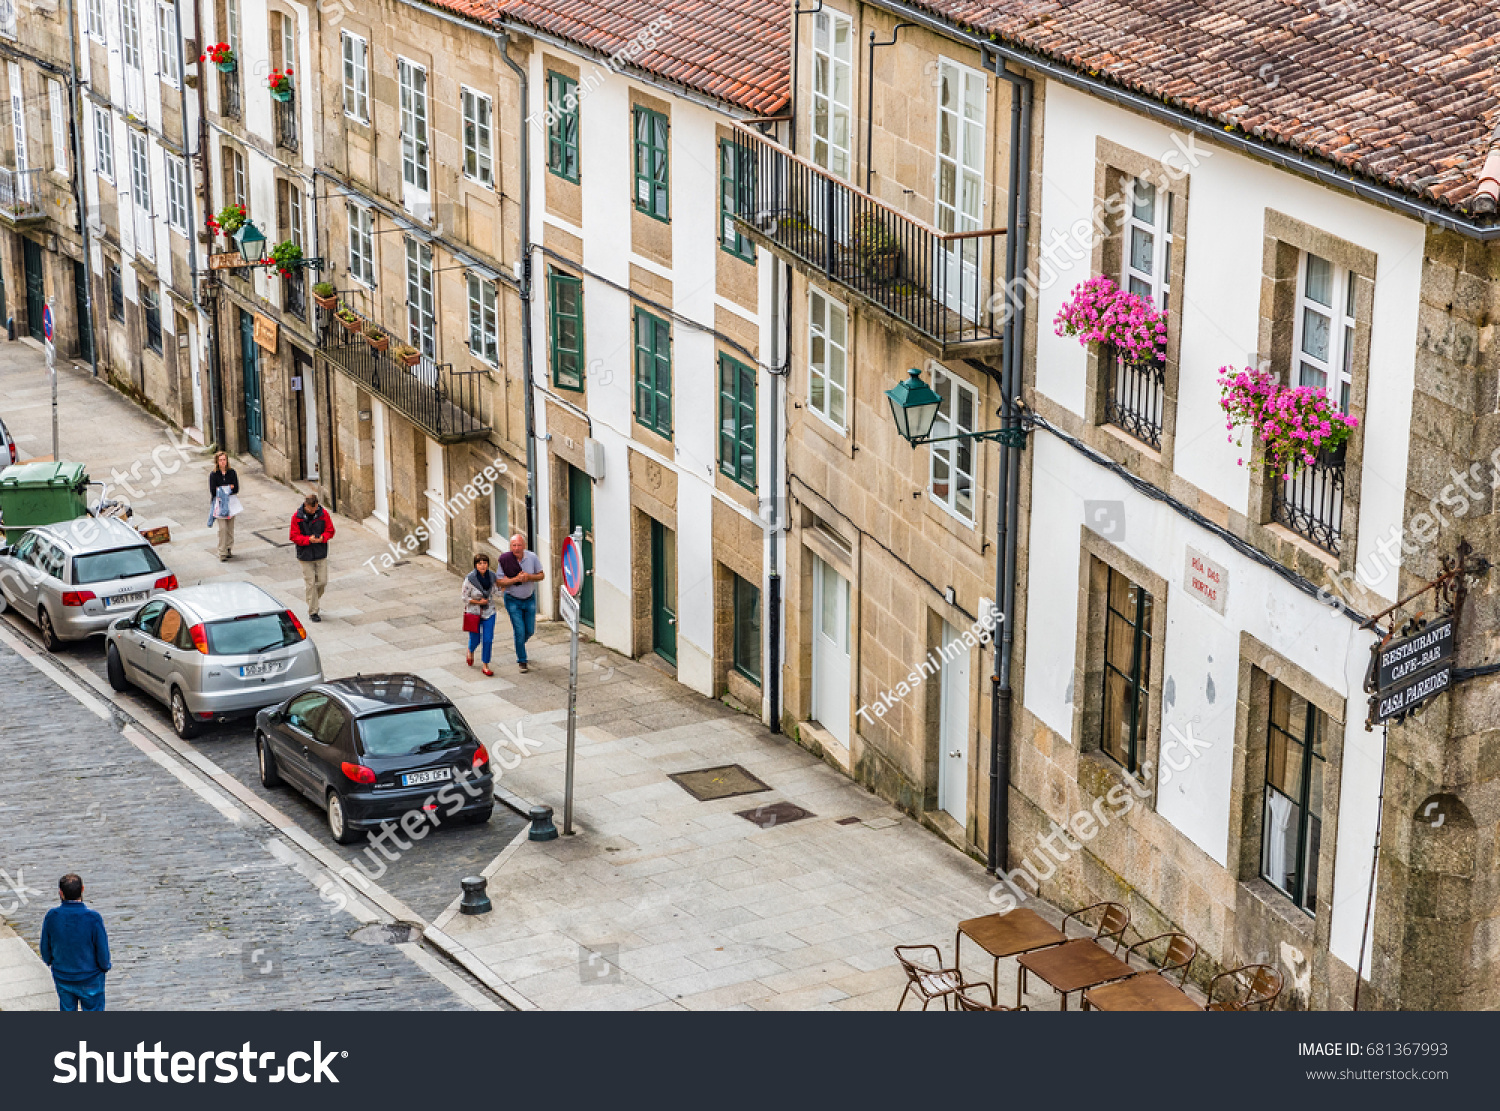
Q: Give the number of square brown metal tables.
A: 3